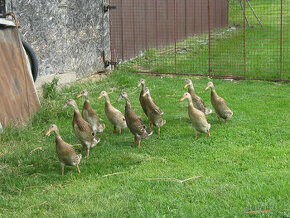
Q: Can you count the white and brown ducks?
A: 10